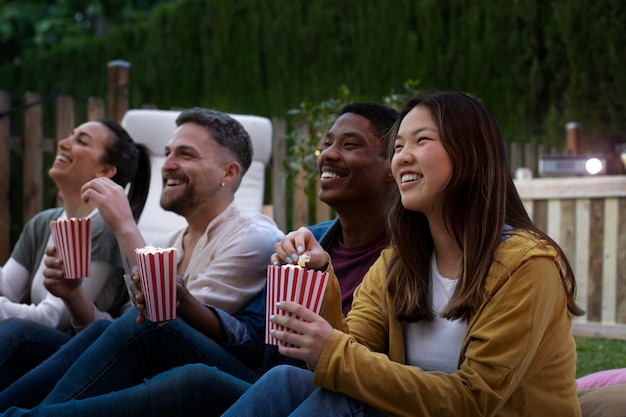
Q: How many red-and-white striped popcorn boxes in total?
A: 3